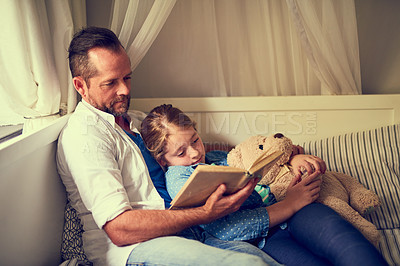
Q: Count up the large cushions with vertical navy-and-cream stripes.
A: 1